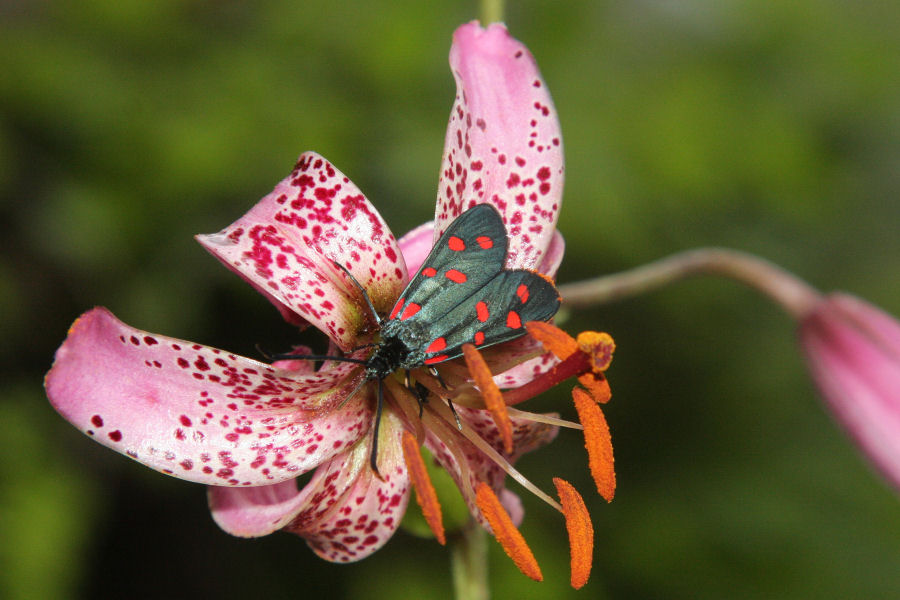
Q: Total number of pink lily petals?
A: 6